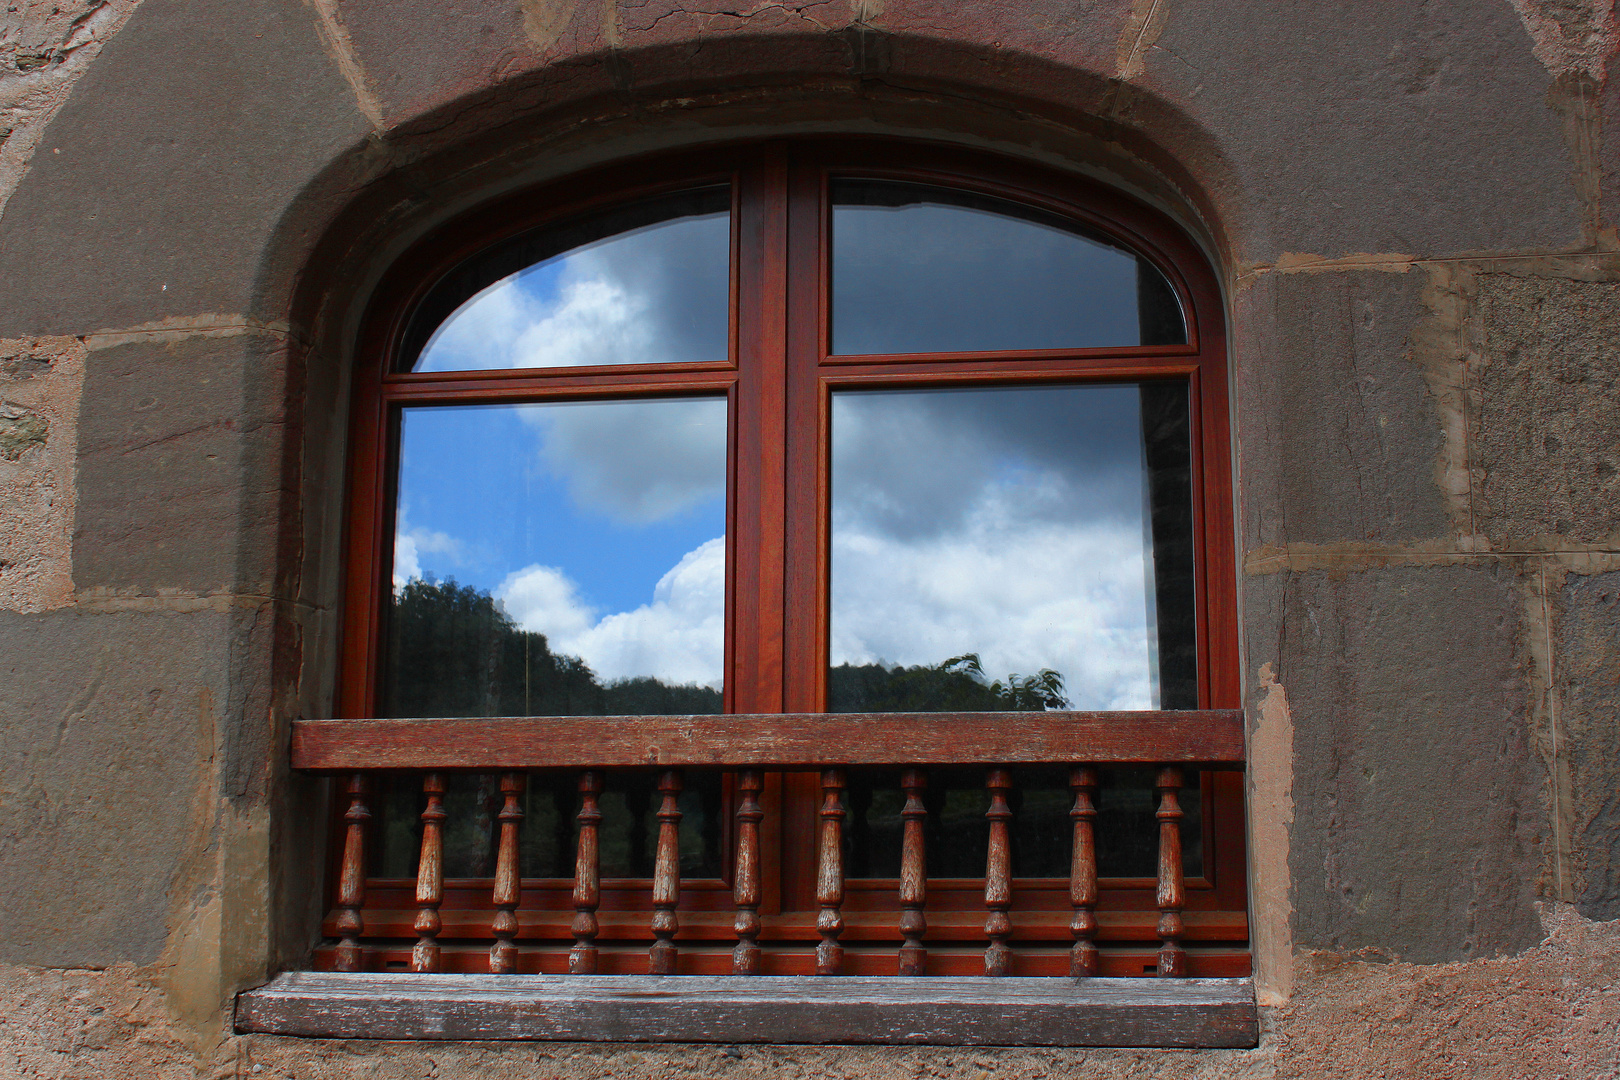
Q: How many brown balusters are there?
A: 11